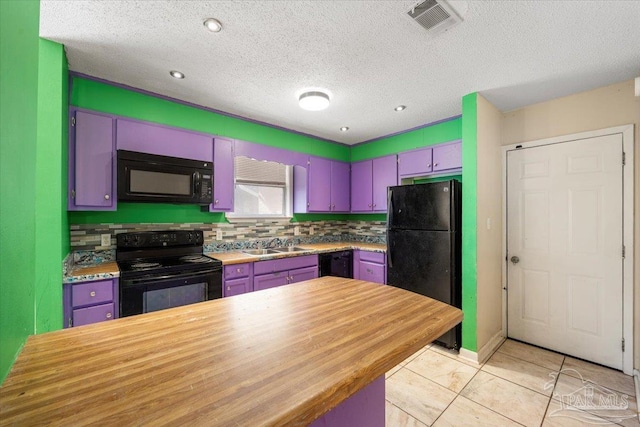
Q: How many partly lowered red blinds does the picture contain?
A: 0